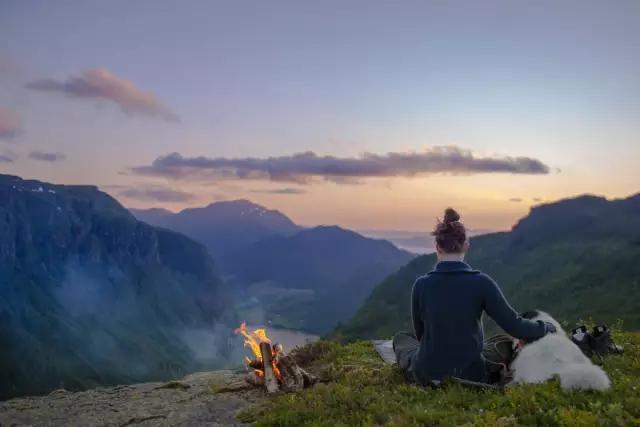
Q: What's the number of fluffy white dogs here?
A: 1